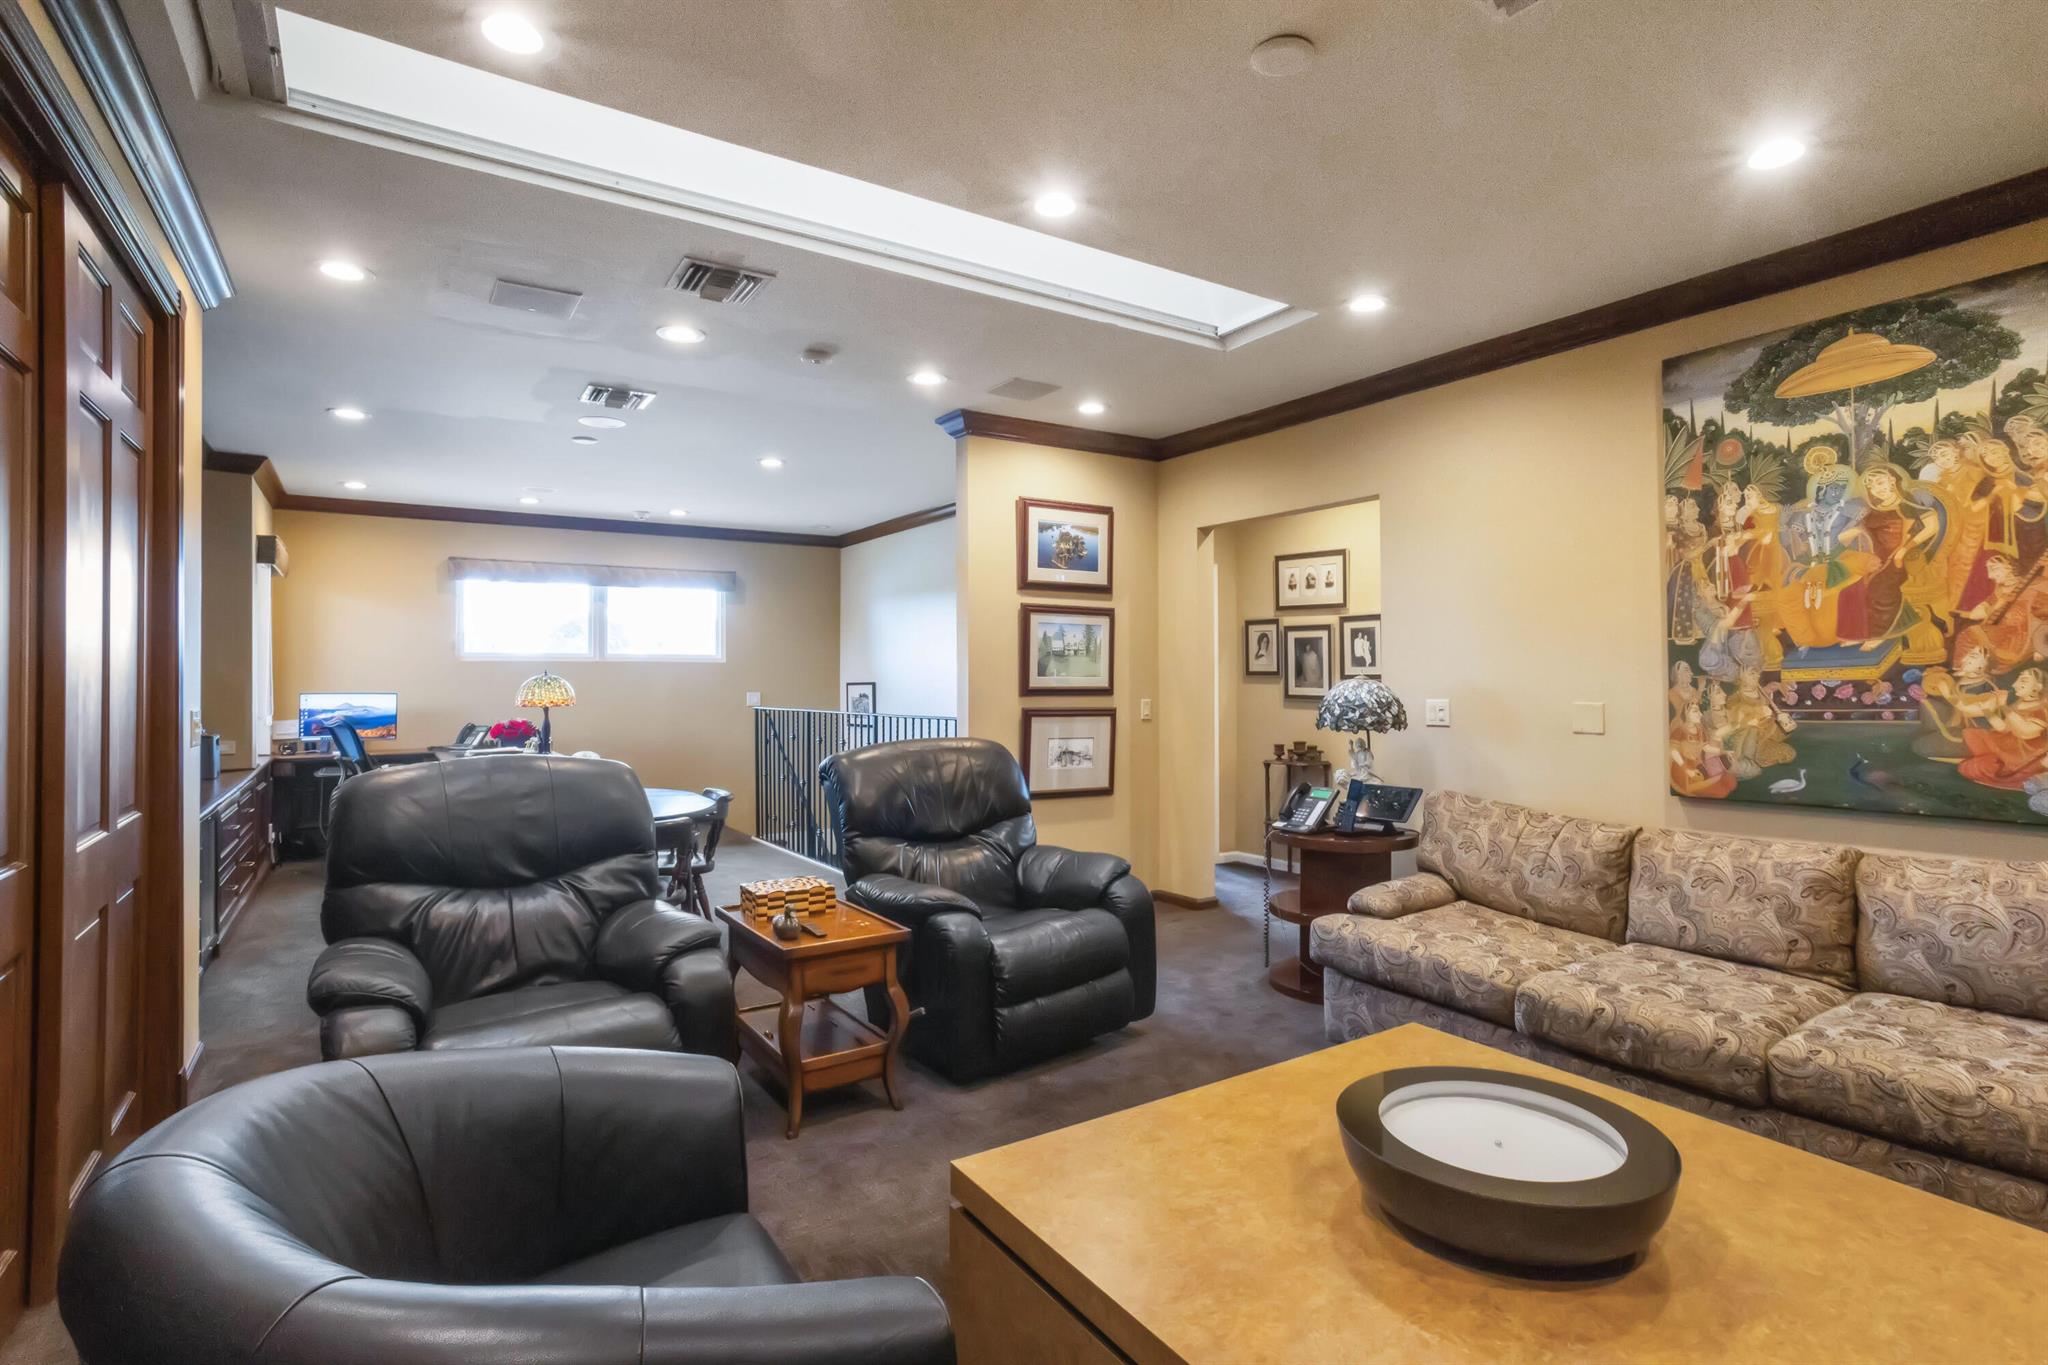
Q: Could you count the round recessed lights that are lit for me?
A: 13